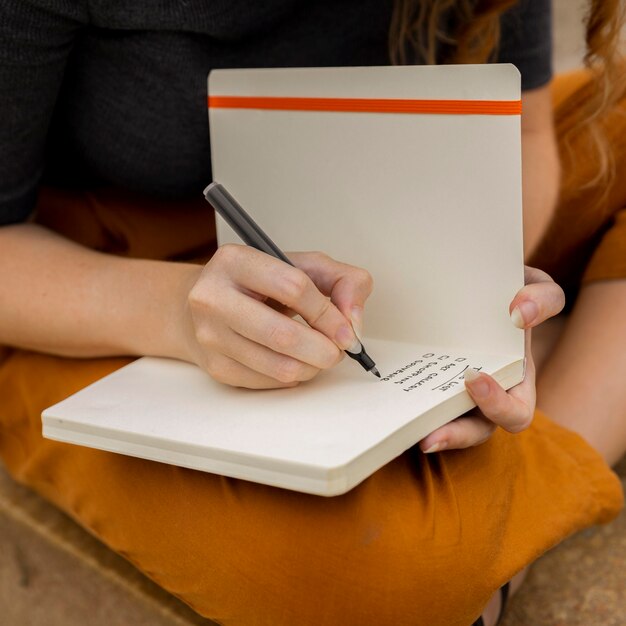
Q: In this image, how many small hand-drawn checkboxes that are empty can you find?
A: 3